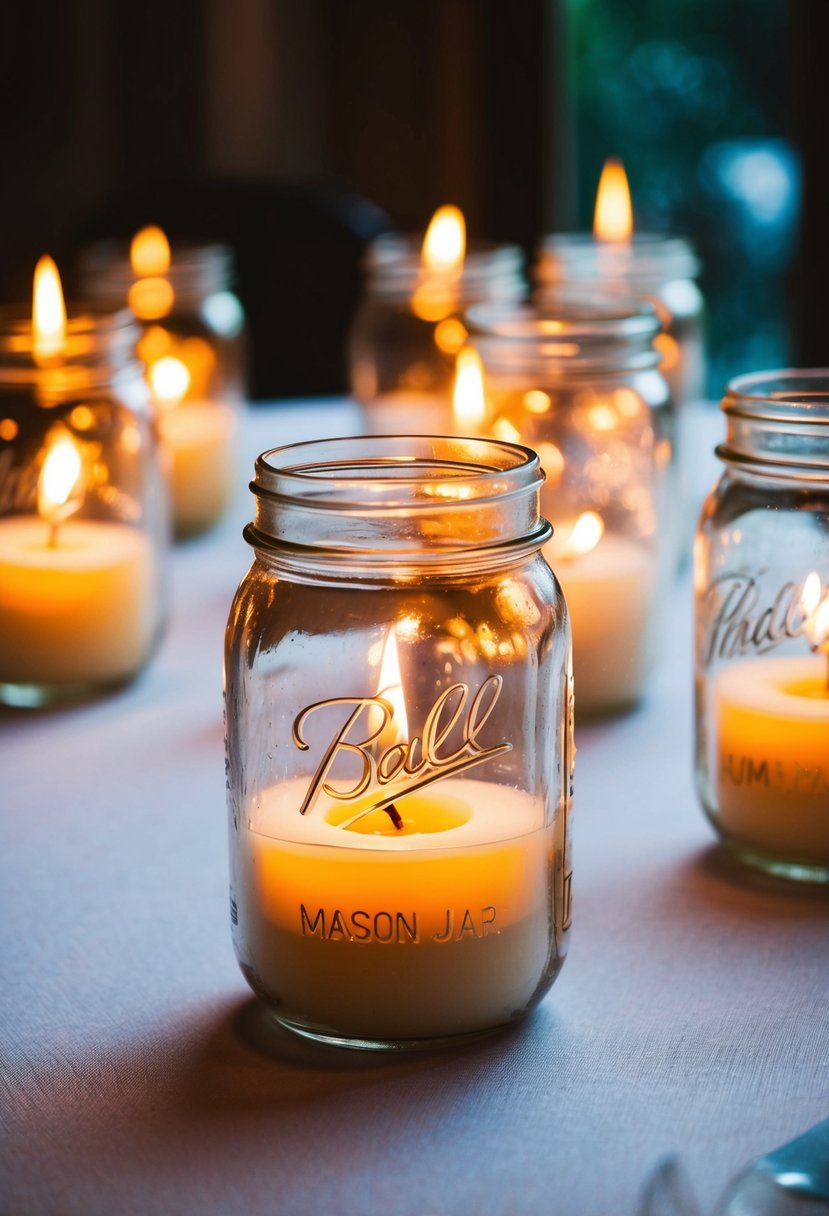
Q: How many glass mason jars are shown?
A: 7